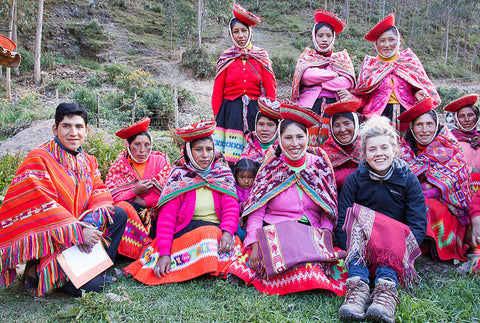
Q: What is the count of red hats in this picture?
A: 10